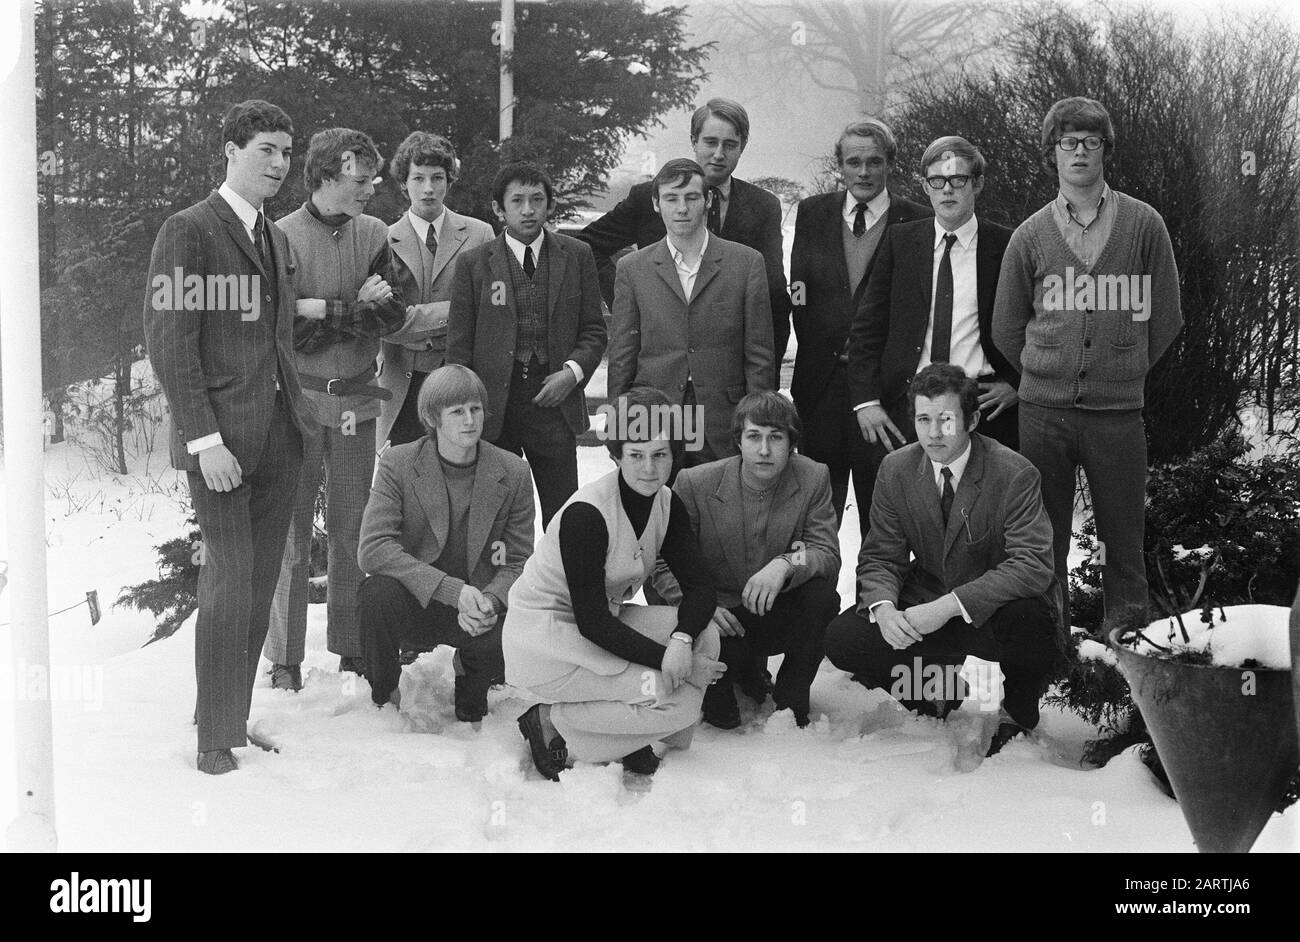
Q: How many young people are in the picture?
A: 13